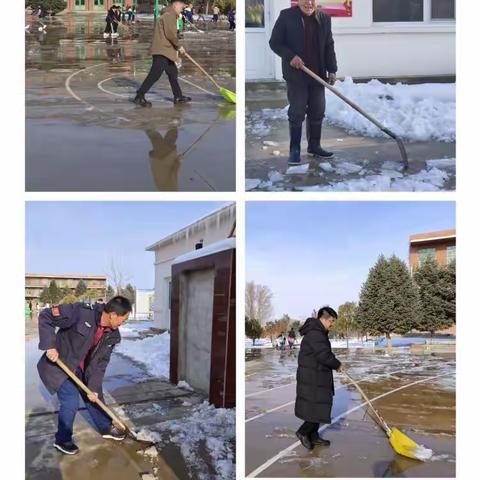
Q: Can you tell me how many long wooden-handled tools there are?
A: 4